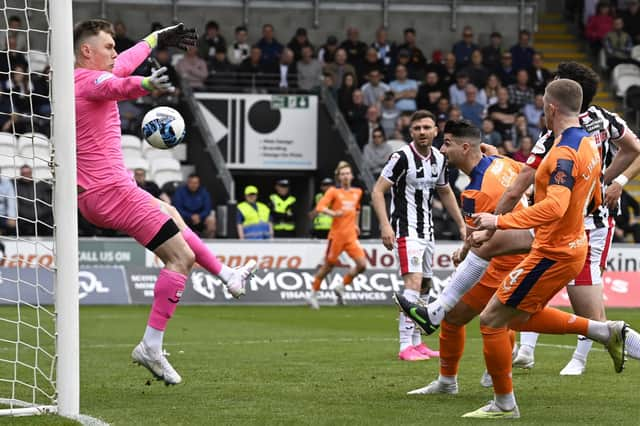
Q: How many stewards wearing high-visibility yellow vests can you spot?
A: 3